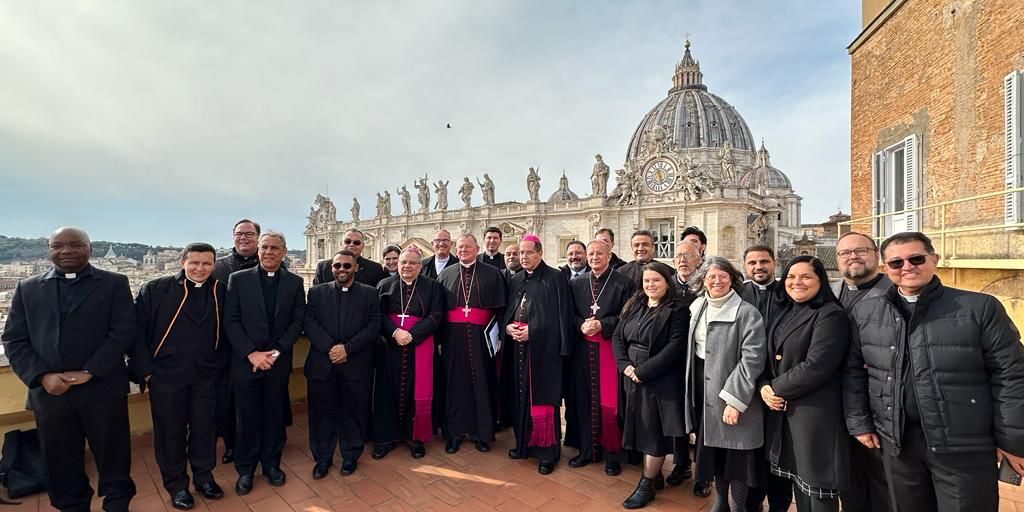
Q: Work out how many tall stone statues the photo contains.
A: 11